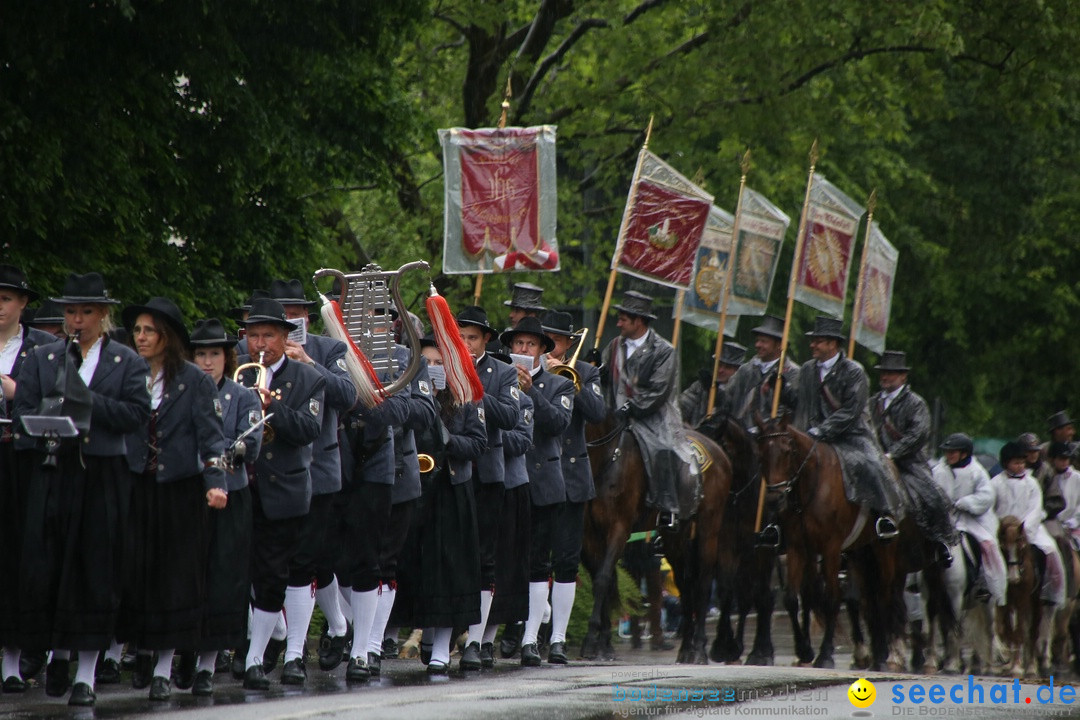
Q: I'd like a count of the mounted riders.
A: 11